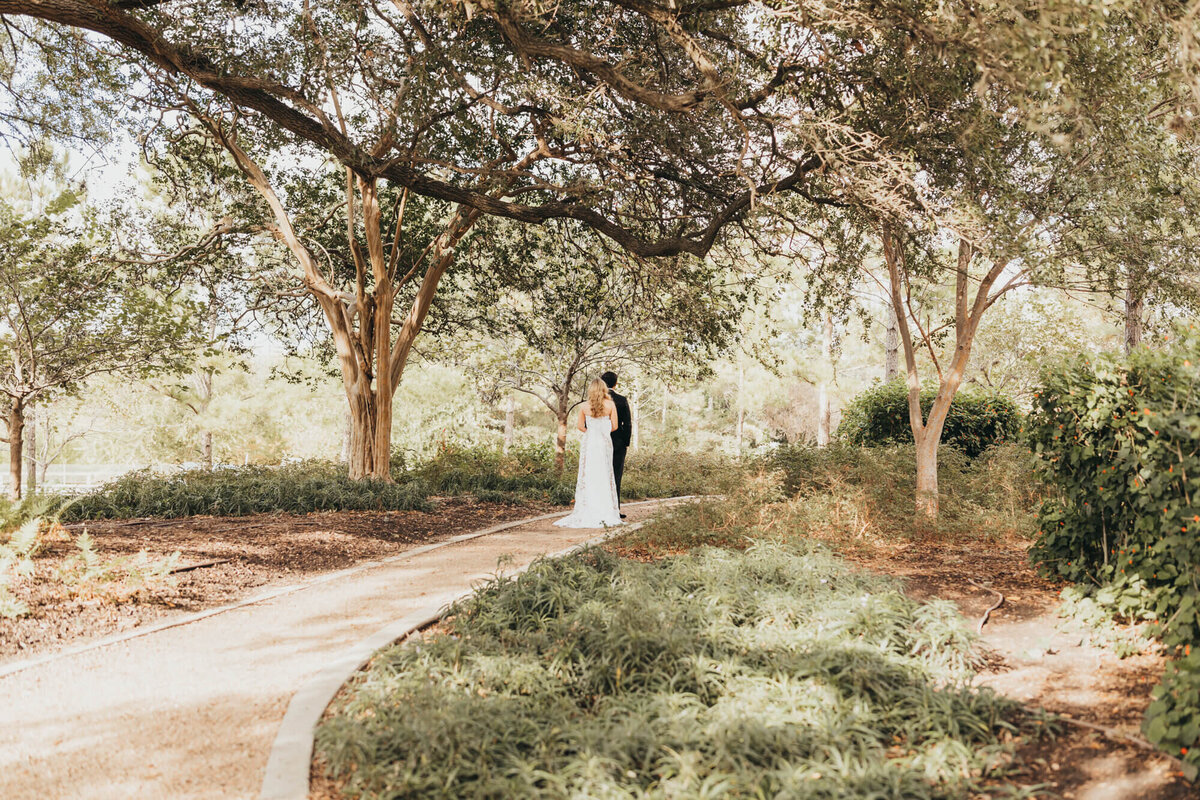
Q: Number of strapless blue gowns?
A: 0